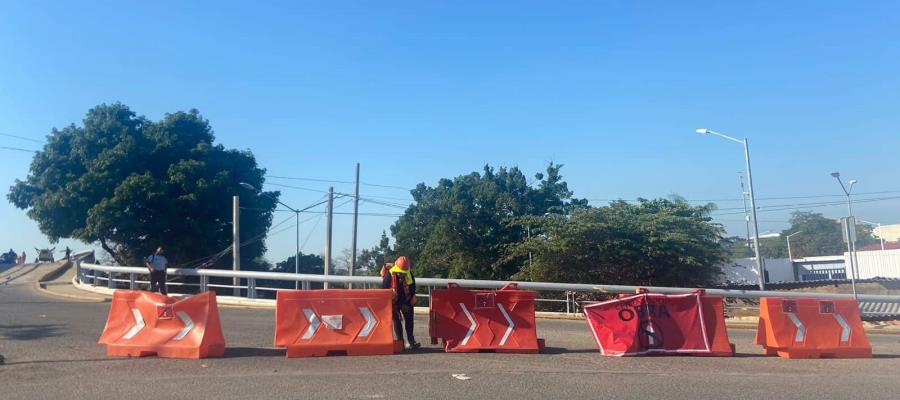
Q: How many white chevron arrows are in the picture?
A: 8